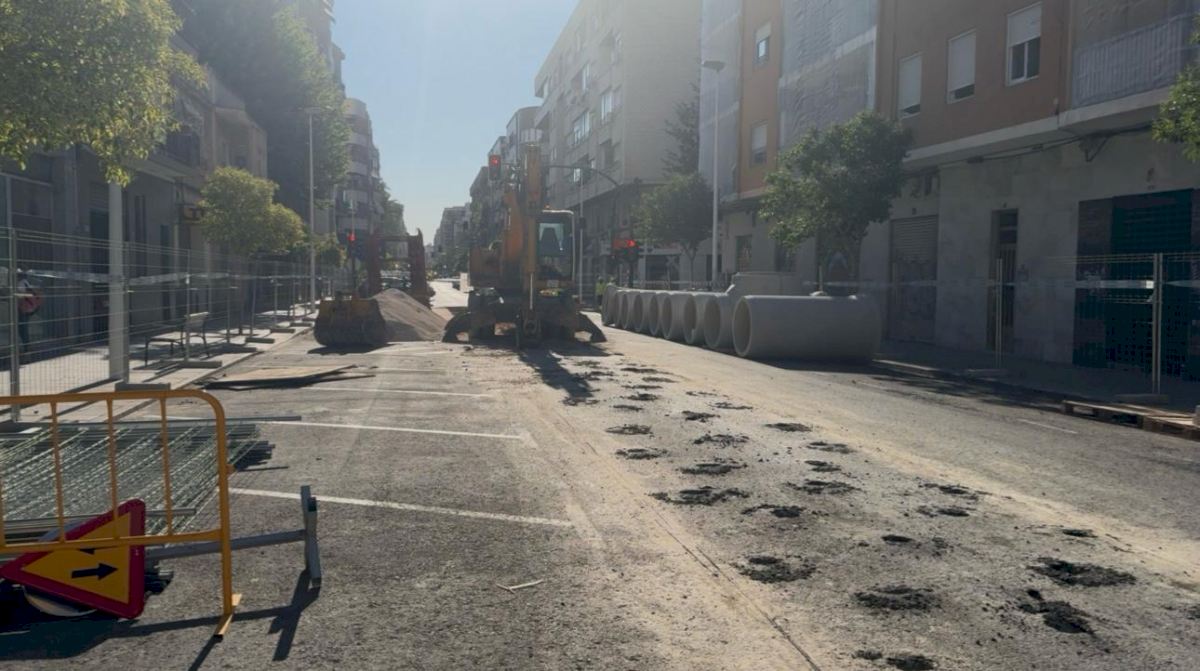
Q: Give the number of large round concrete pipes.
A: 9